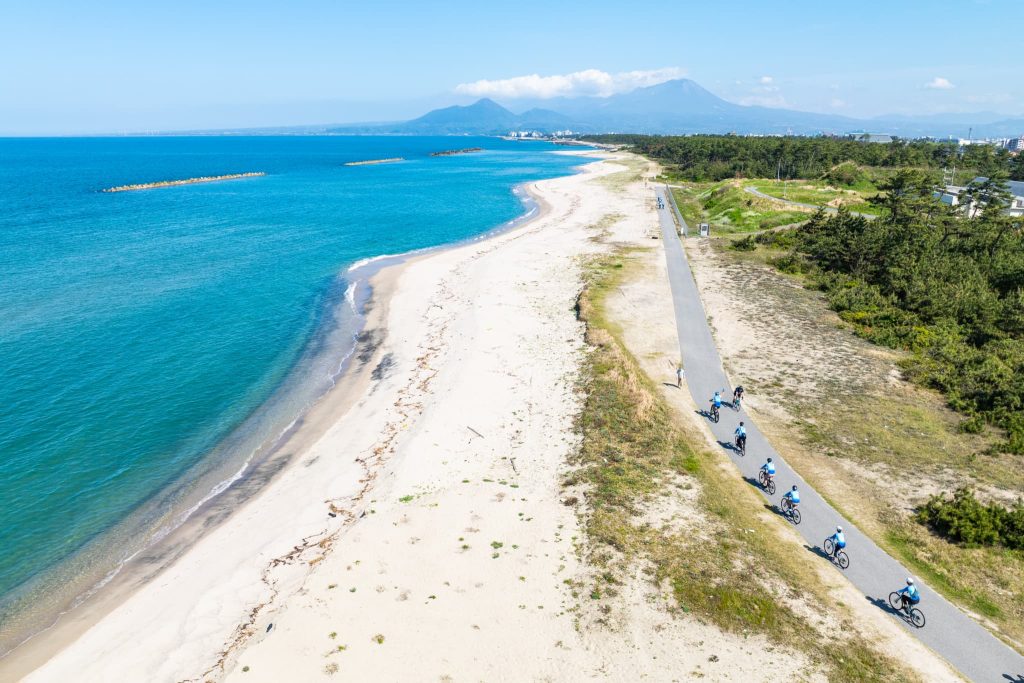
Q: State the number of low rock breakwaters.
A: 3